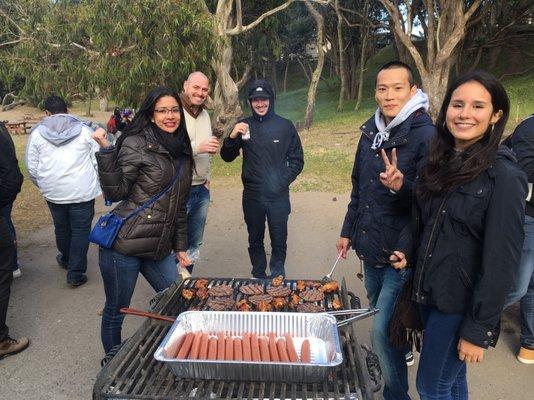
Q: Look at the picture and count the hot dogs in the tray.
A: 14